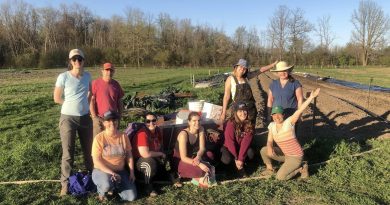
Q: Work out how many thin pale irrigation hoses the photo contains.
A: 1